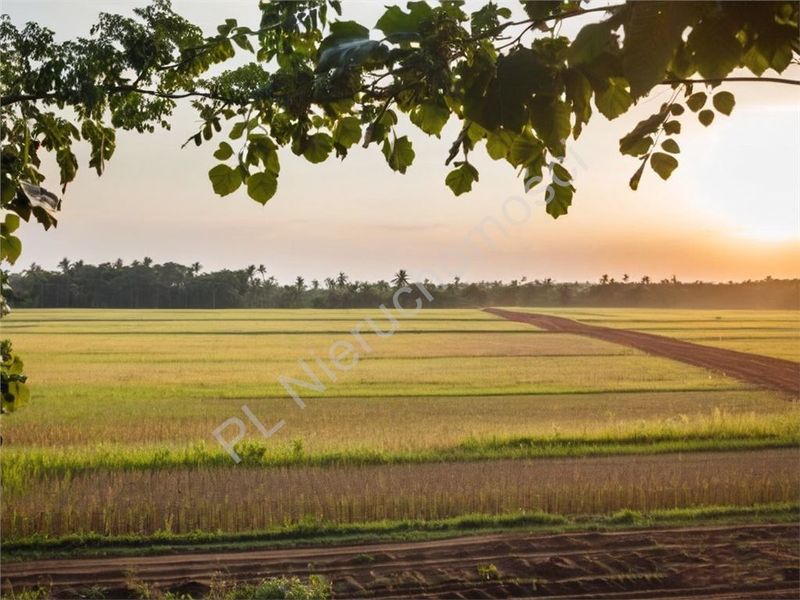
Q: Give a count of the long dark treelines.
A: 1